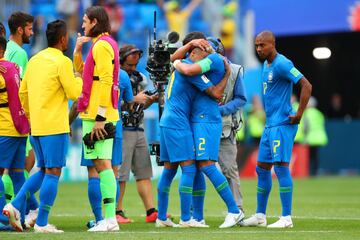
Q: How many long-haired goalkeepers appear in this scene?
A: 1